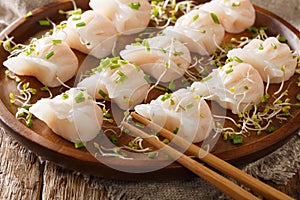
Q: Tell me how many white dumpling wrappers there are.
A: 11